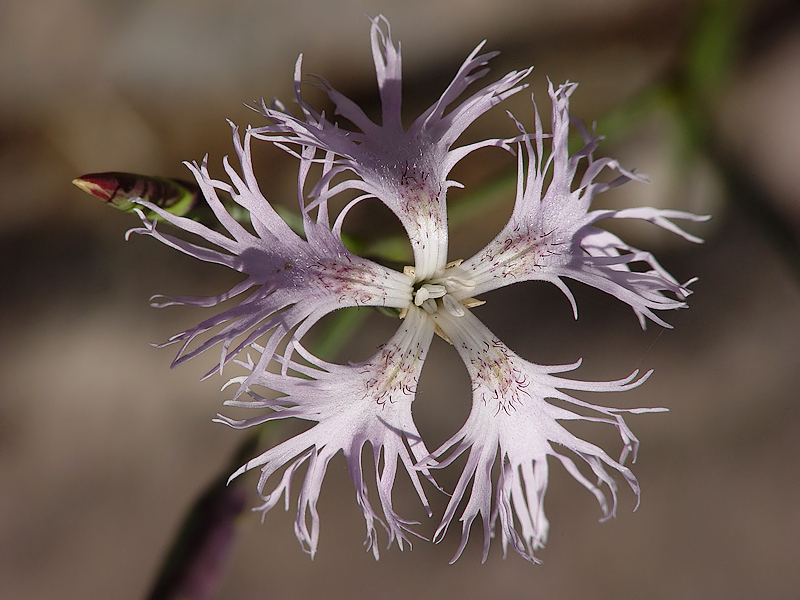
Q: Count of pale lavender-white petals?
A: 5